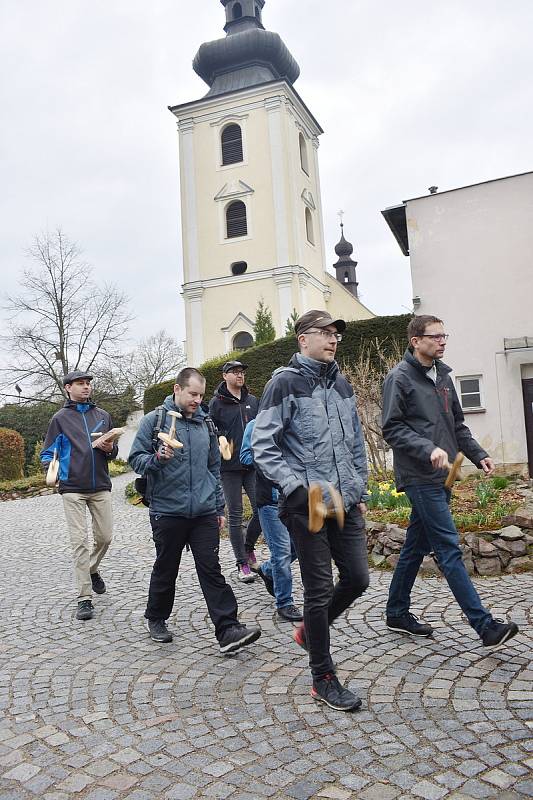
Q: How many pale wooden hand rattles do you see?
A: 5